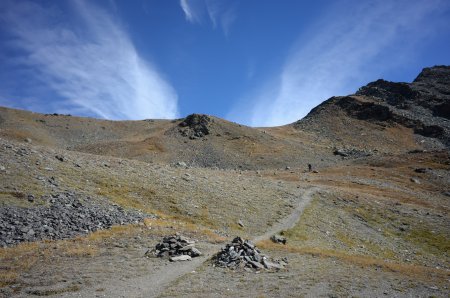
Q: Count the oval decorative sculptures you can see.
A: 0